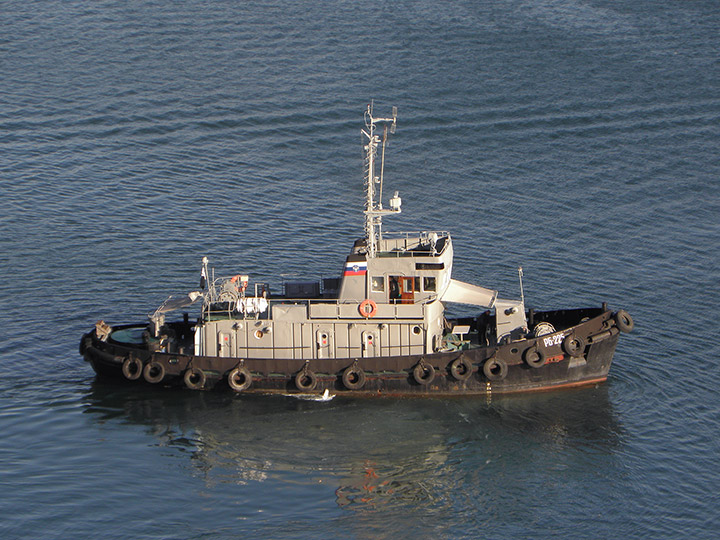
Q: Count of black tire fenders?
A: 12